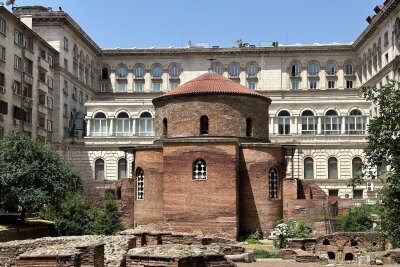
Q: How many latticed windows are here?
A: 3